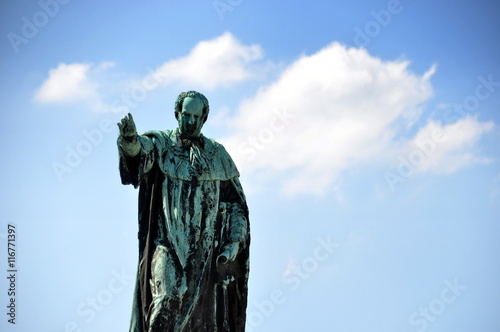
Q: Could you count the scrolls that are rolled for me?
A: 1